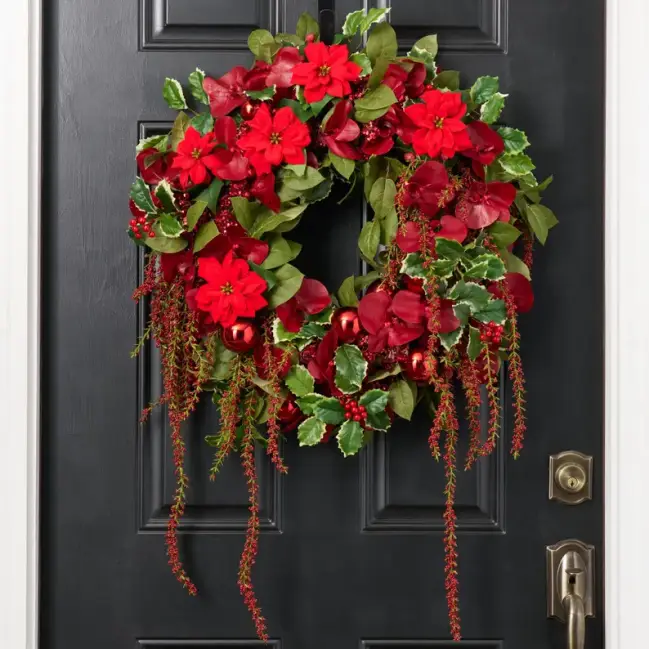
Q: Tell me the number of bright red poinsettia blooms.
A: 5